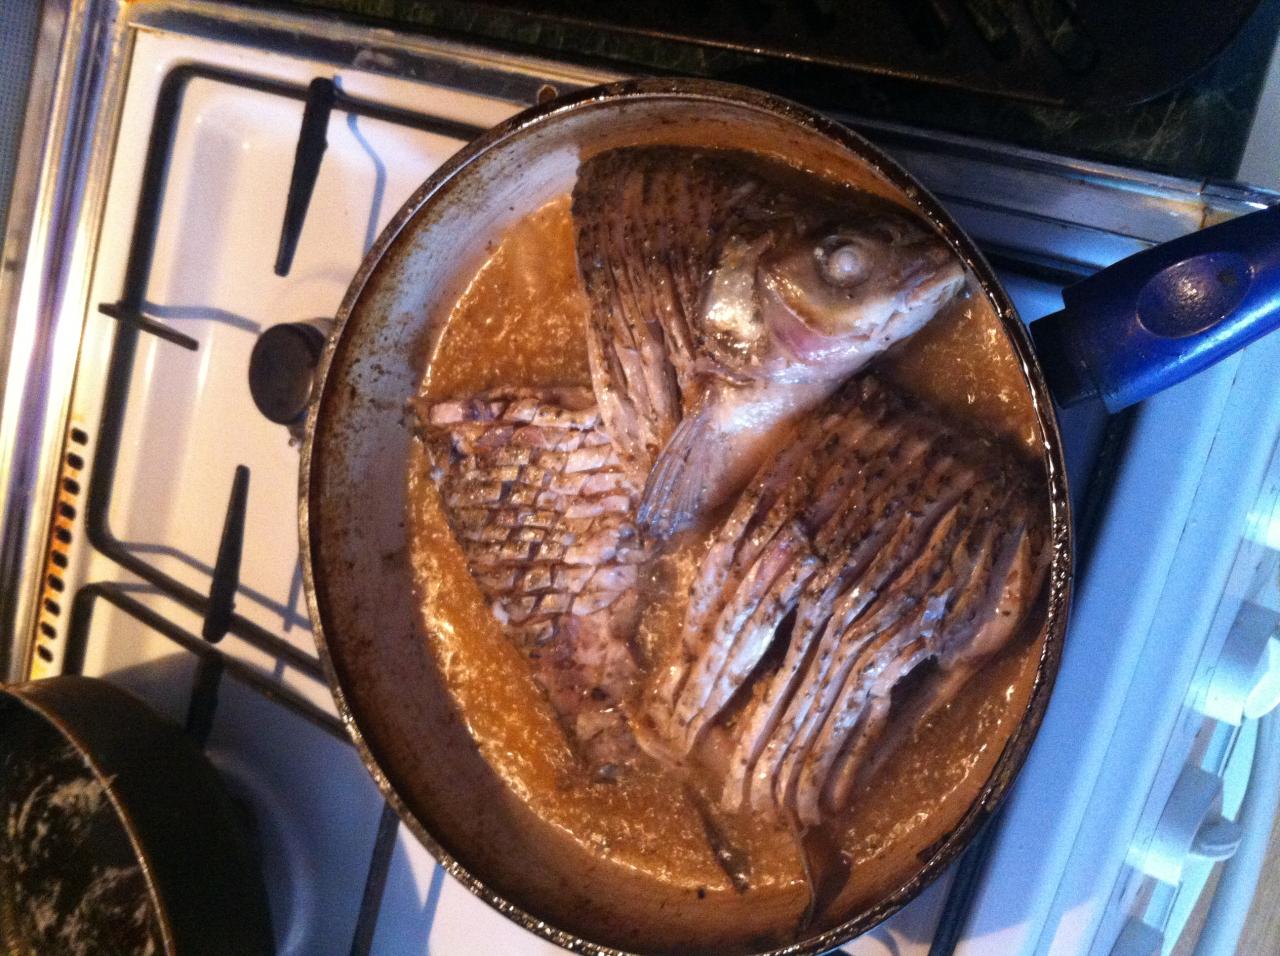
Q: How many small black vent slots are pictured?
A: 10